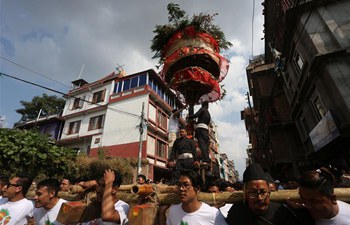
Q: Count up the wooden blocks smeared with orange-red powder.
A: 2